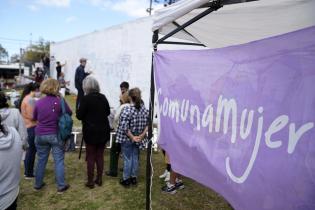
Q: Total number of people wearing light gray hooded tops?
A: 2